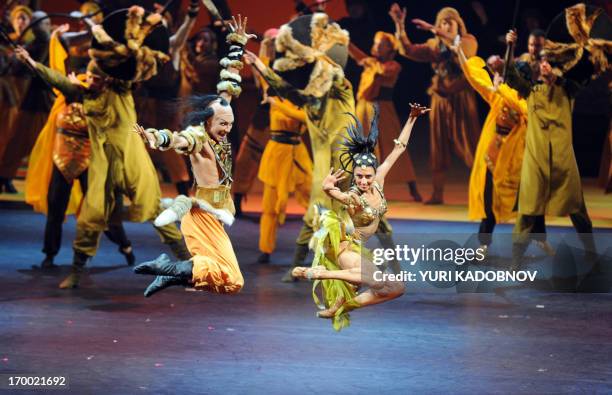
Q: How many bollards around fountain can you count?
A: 0